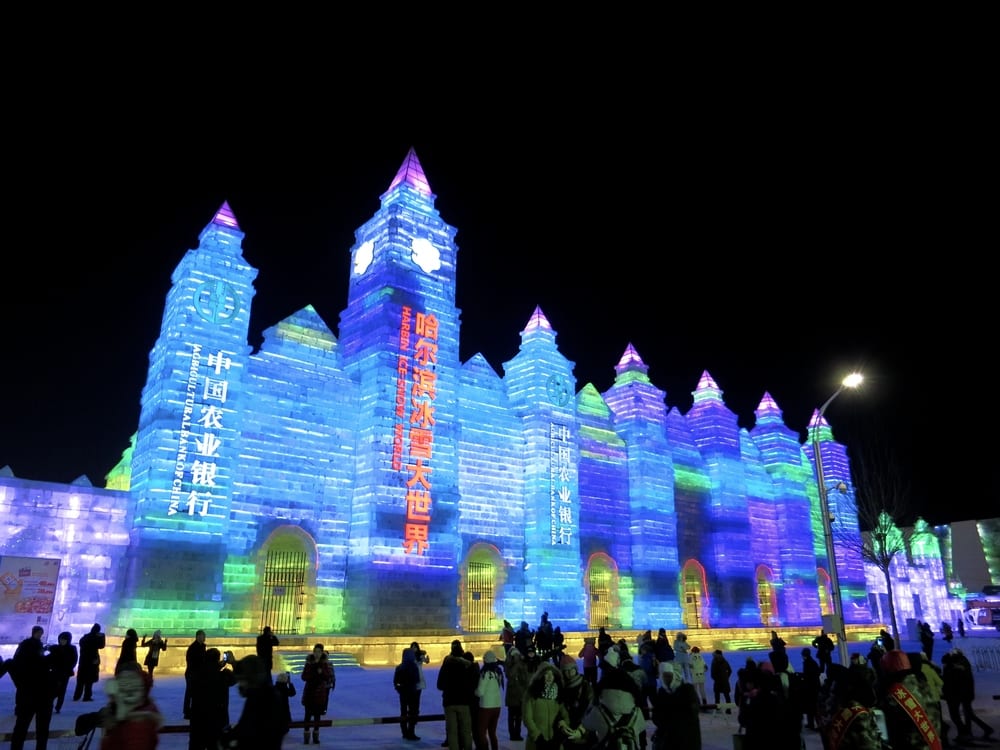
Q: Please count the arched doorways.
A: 6